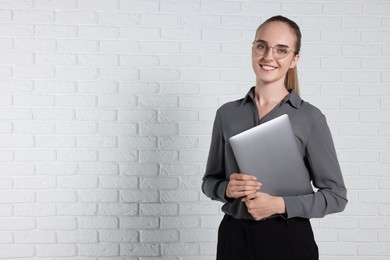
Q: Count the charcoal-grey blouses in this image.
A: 1